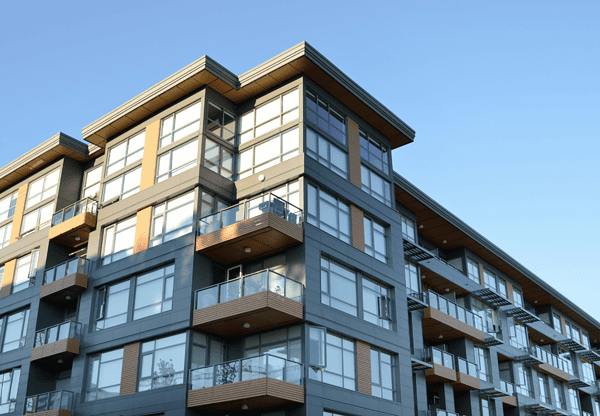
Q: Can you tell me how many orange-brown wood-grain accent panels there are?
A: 12